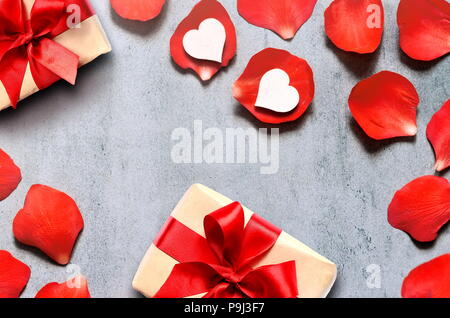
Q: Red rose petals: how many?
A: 14